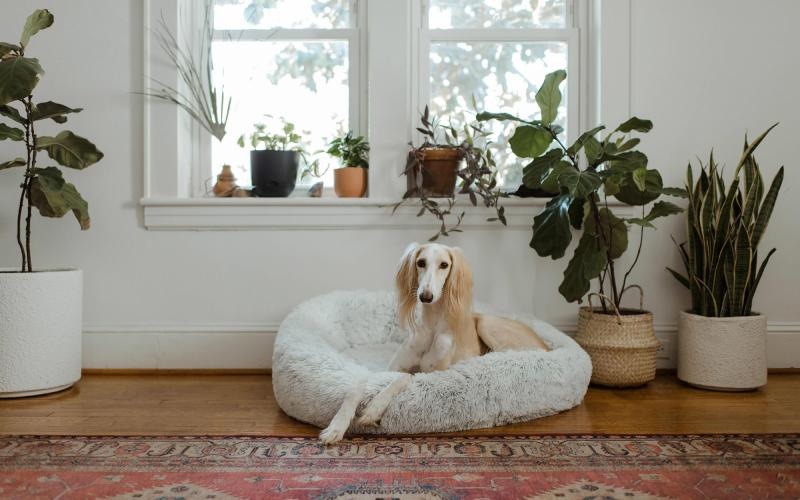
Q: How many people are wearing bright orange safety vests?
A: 0